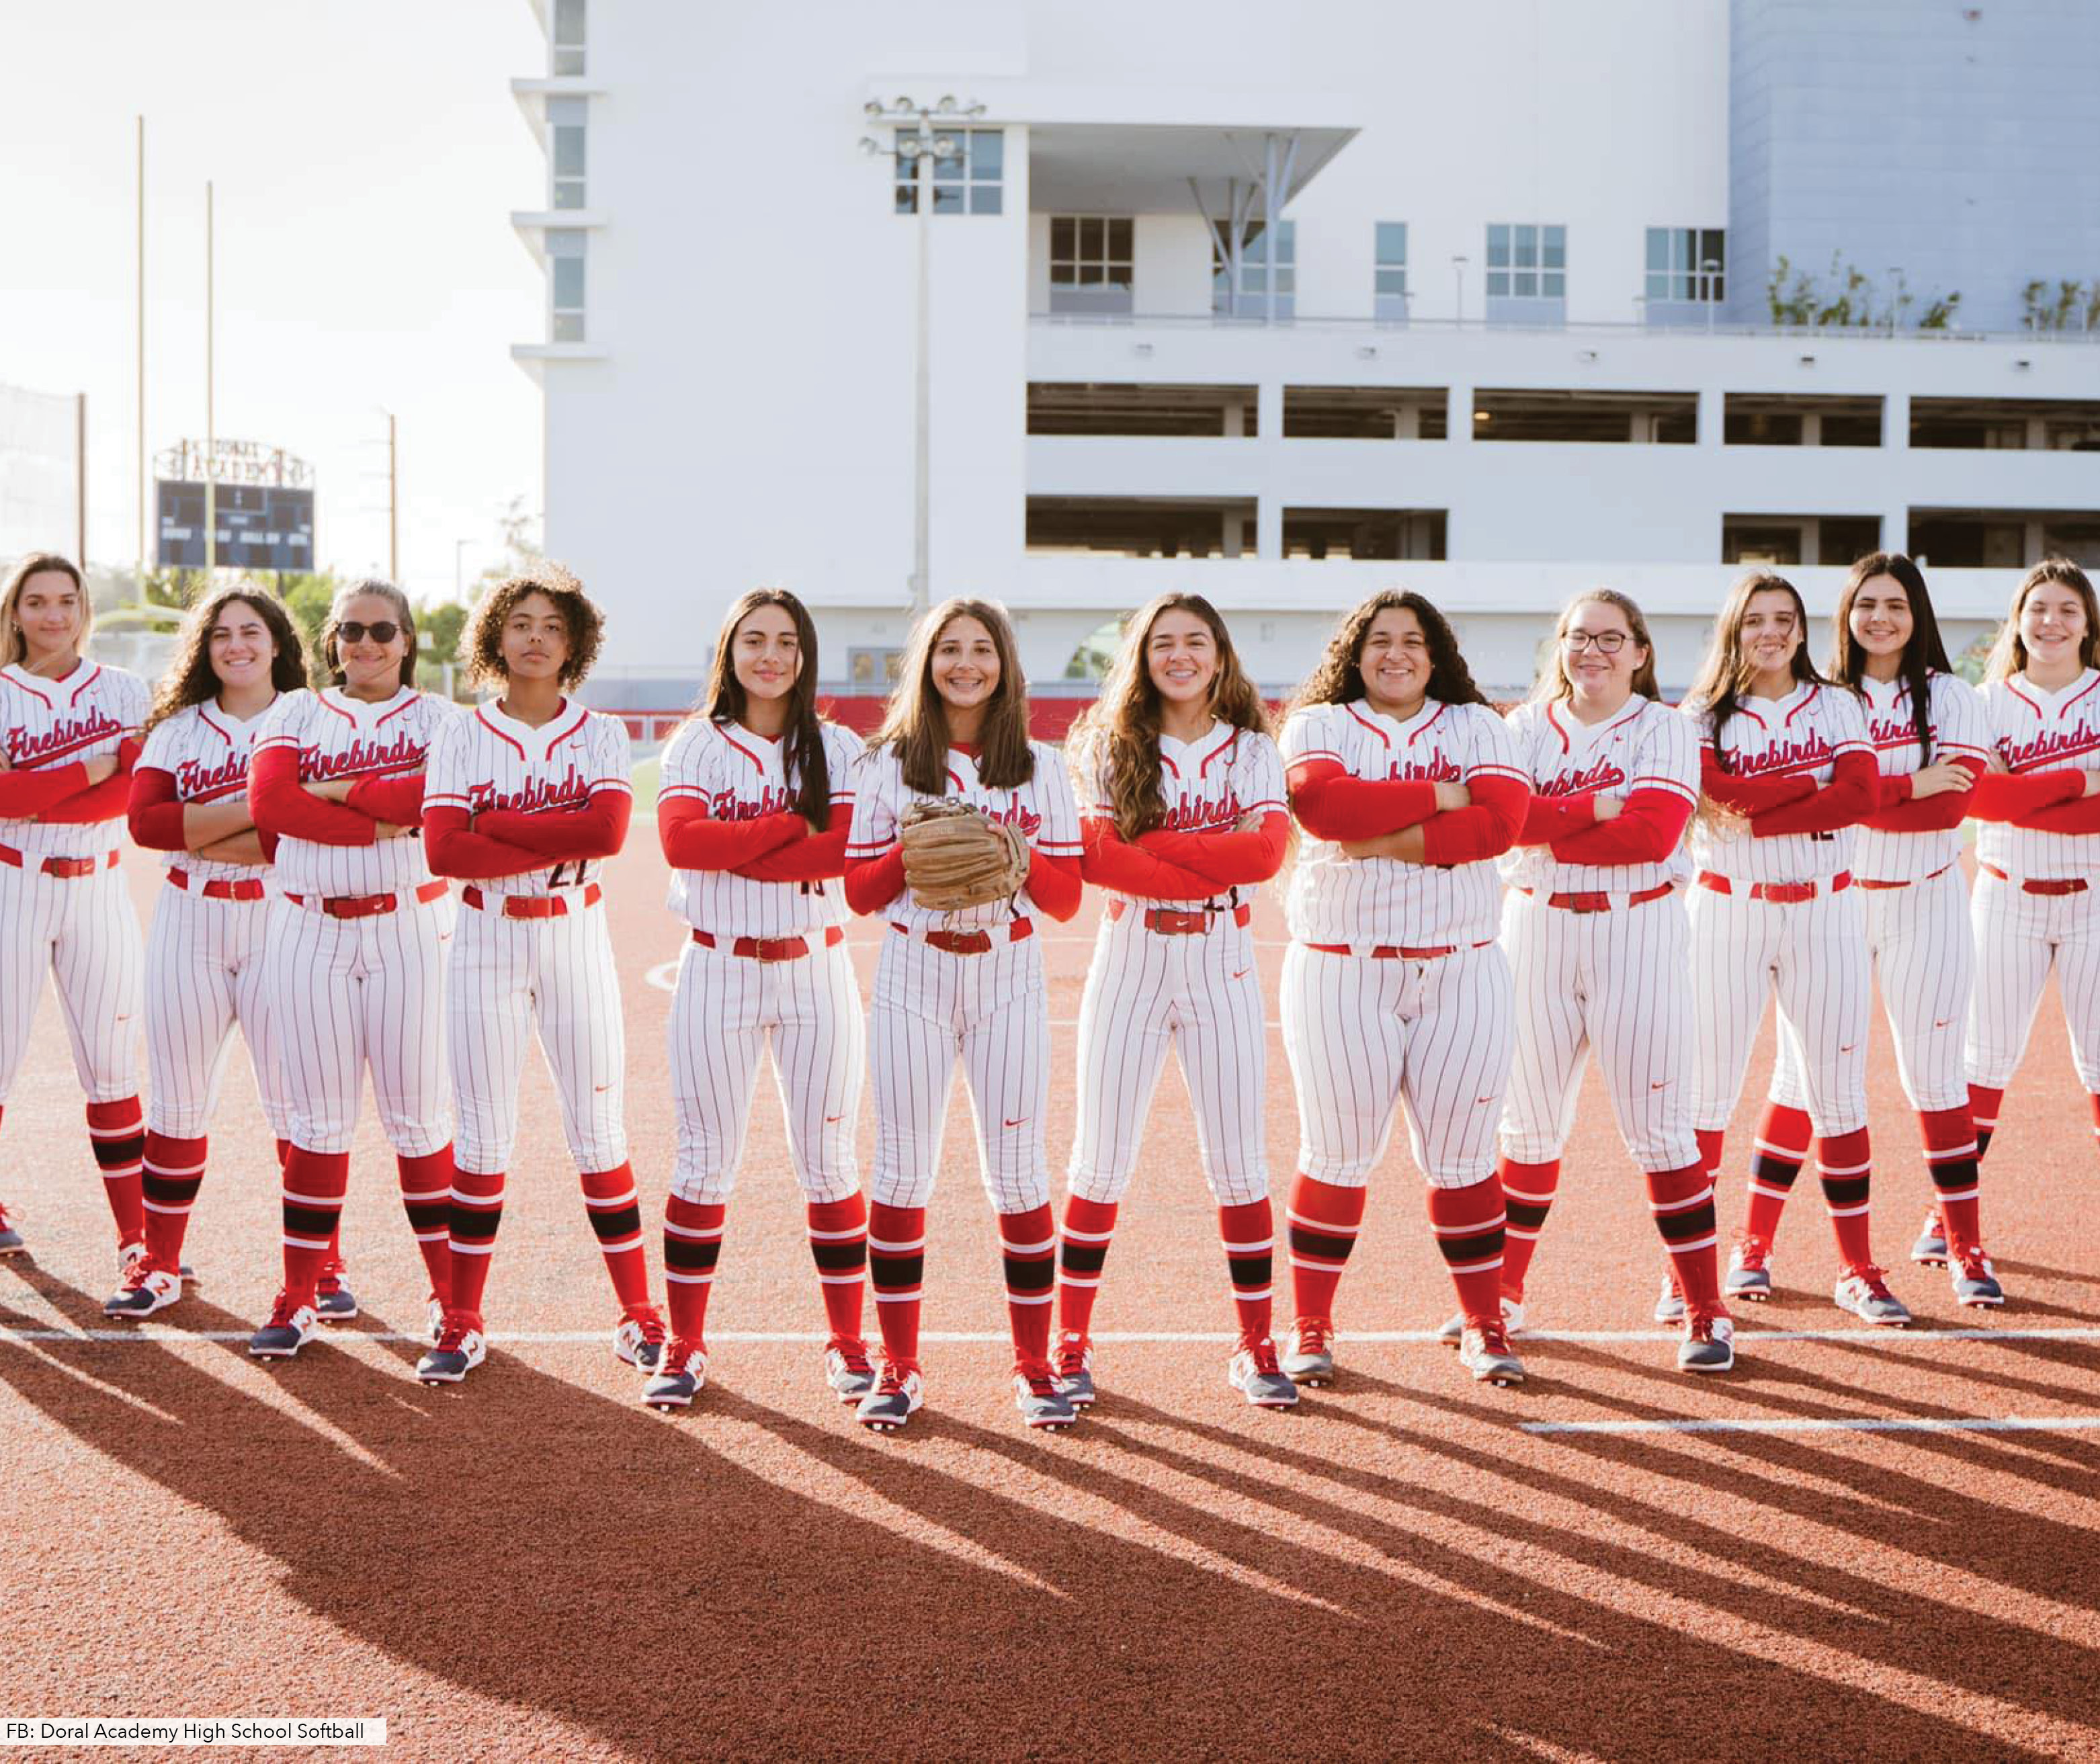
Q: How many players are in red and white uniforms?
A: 12